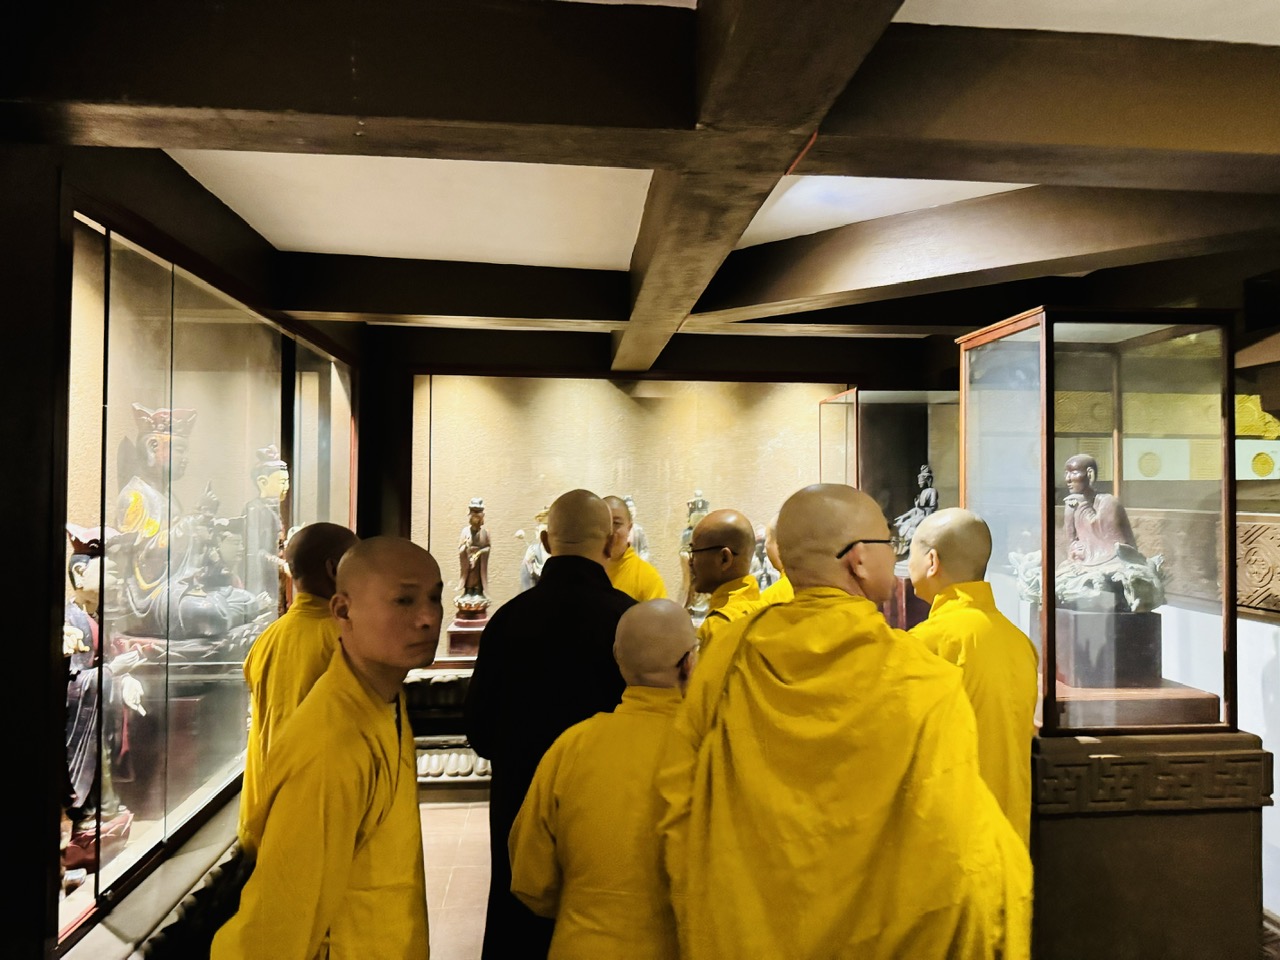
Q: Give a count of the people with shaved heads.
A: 9